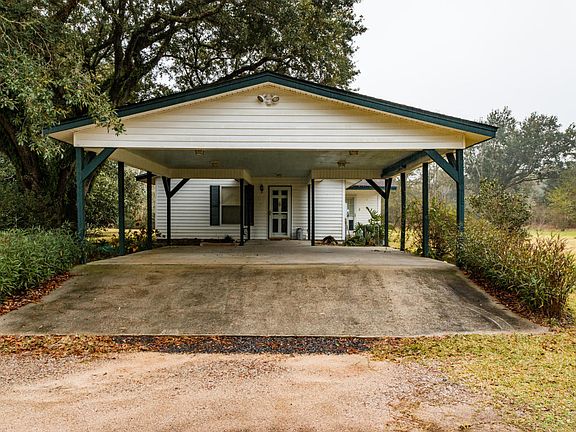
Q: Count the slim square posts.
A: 12